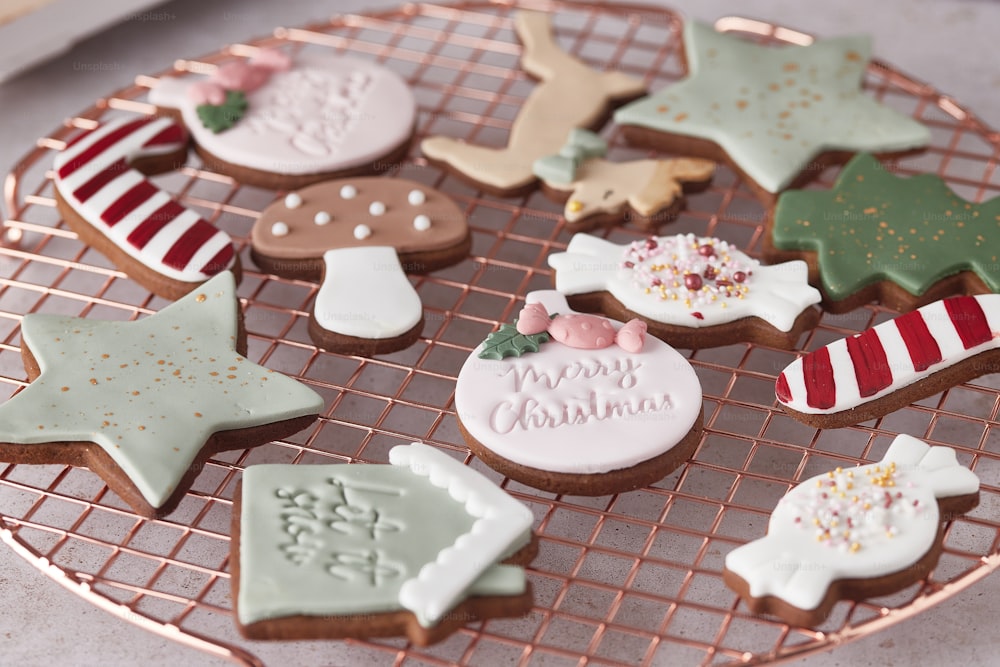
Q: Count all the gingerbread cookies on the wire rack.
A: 12